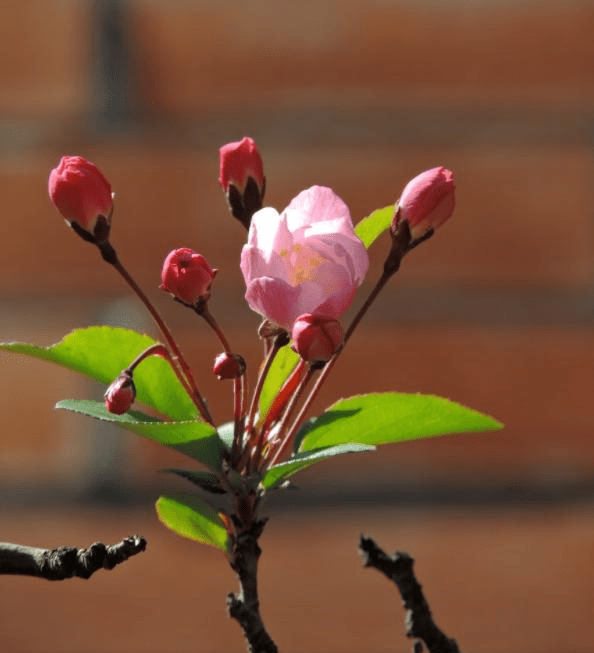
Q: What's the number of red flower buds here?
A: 7